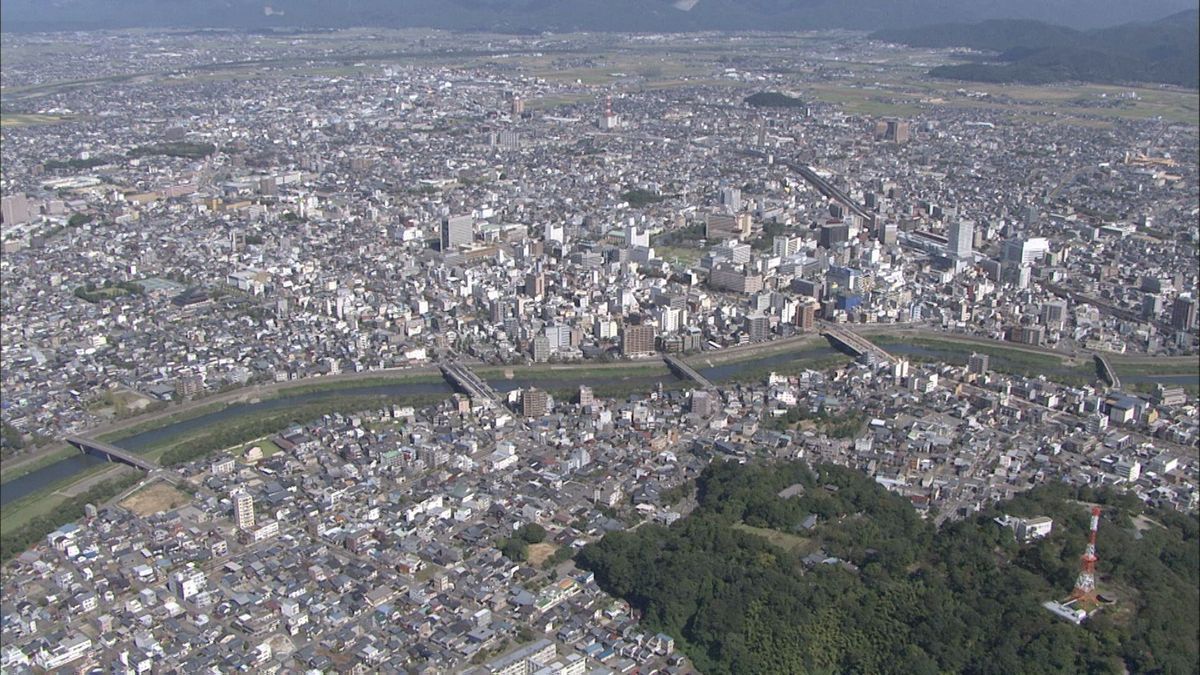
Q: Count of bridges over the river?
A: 5